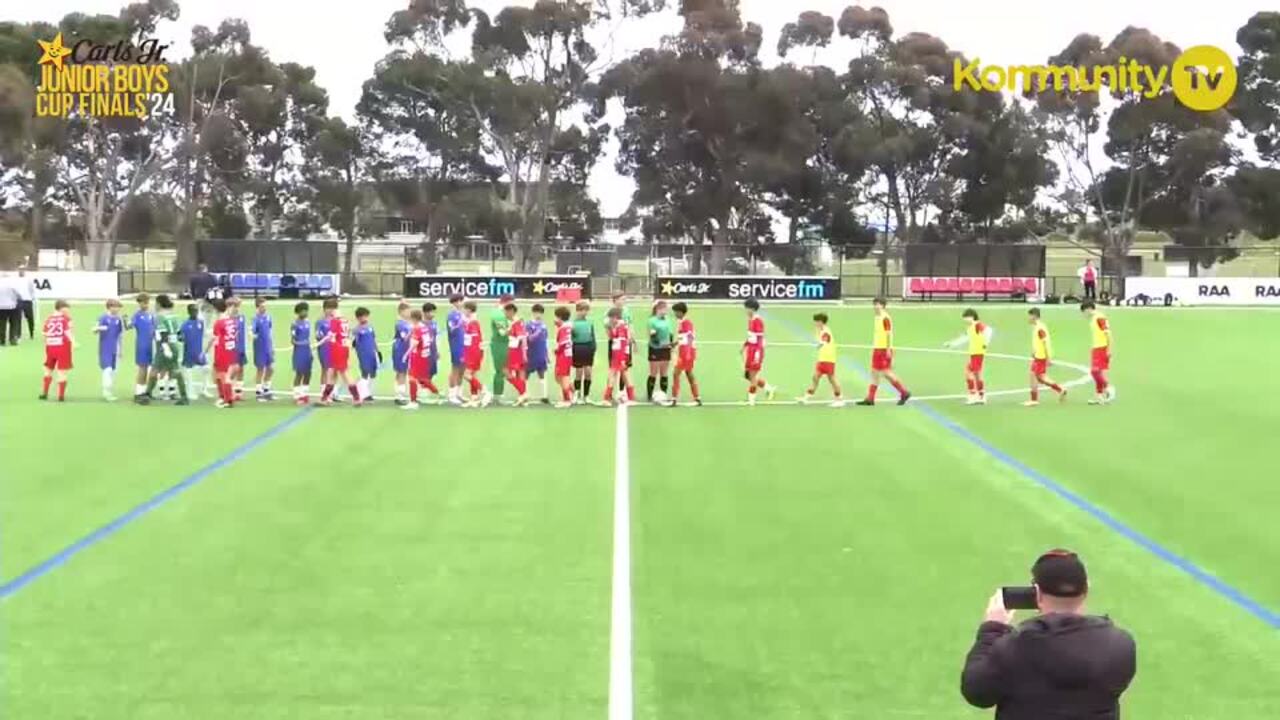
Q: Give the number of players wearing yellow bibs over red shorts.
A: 5